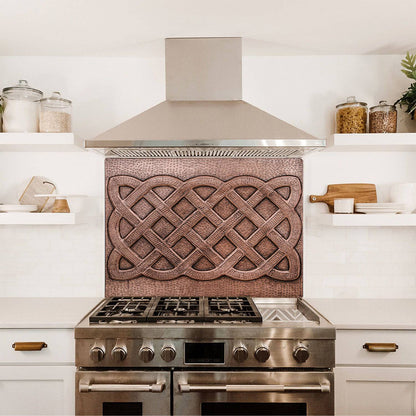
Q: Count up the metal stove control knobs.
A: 7